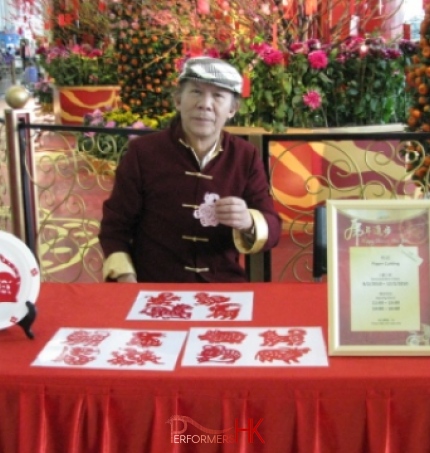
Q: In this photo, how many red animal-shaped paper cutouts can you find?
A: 12